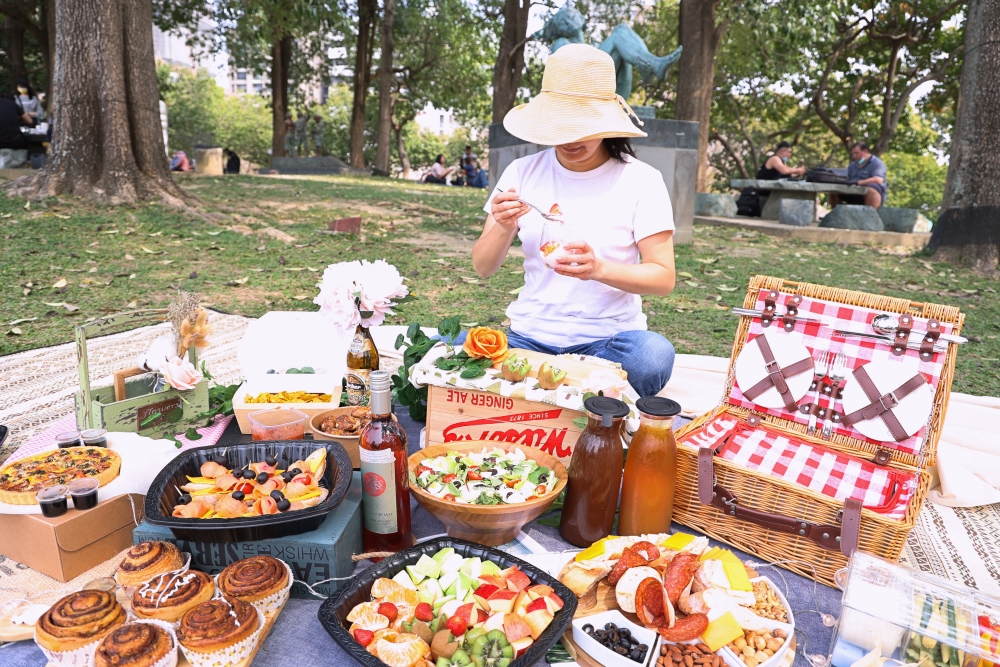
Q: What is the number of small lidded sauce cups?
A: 4